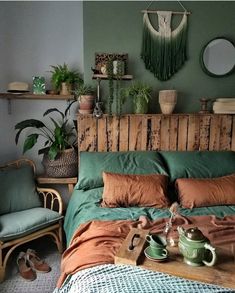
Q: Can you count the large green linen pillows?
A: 2